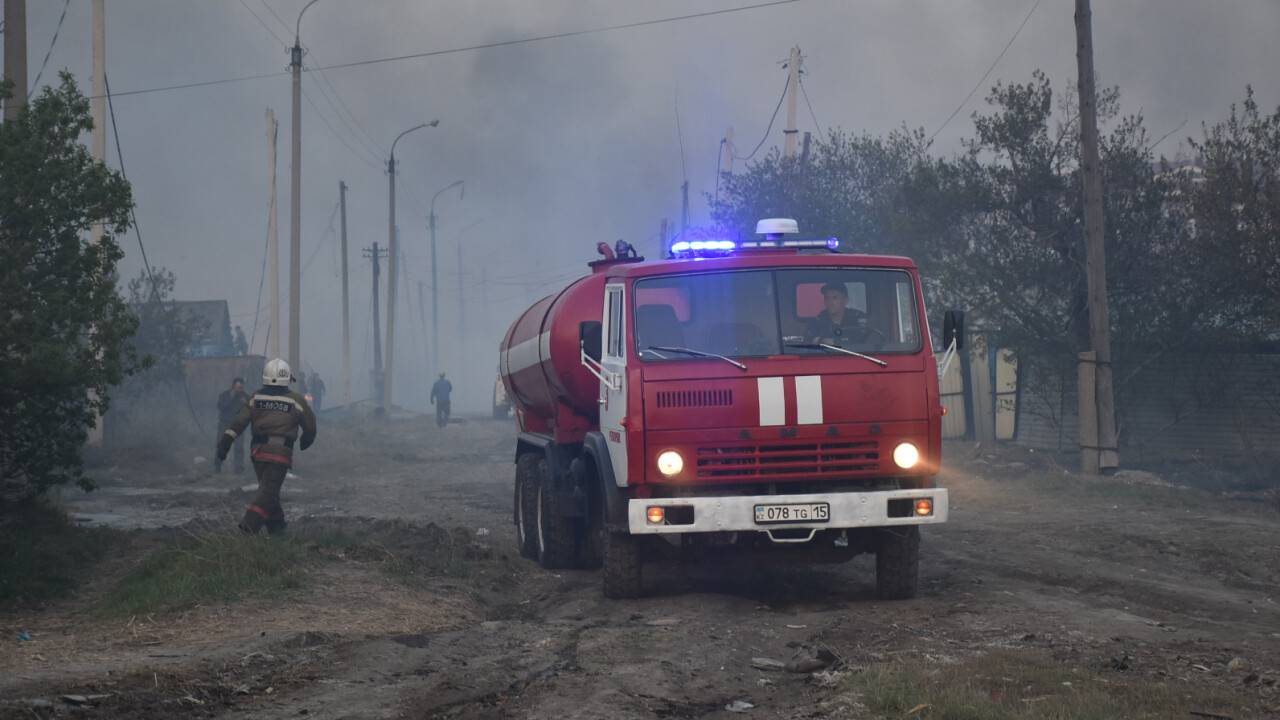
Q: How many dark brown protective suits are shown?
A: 1